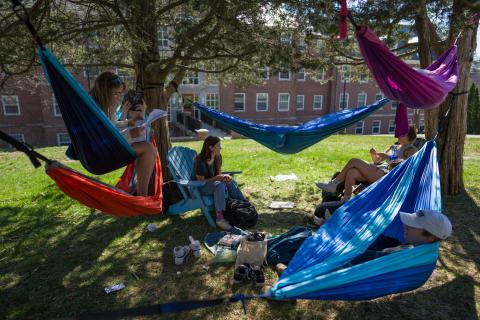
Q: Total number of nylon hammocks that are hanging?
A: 5